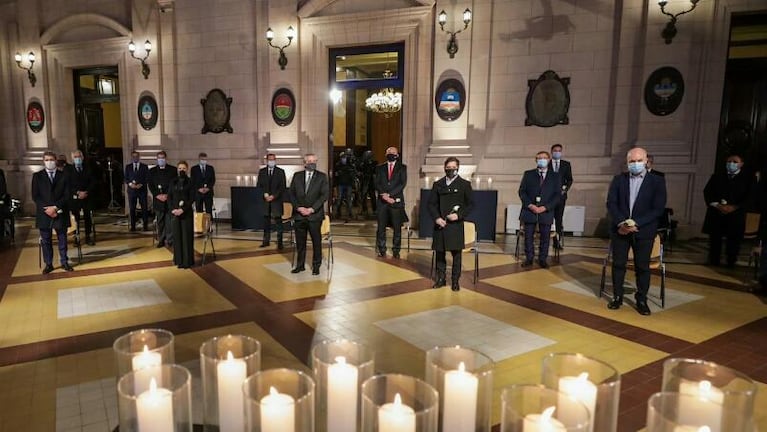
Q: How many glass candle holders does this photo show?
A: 11